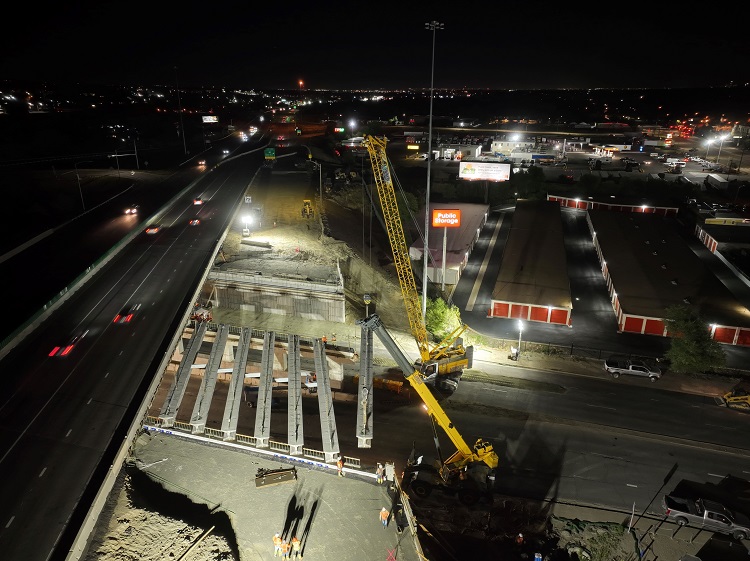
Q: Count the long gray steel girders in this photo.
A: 7